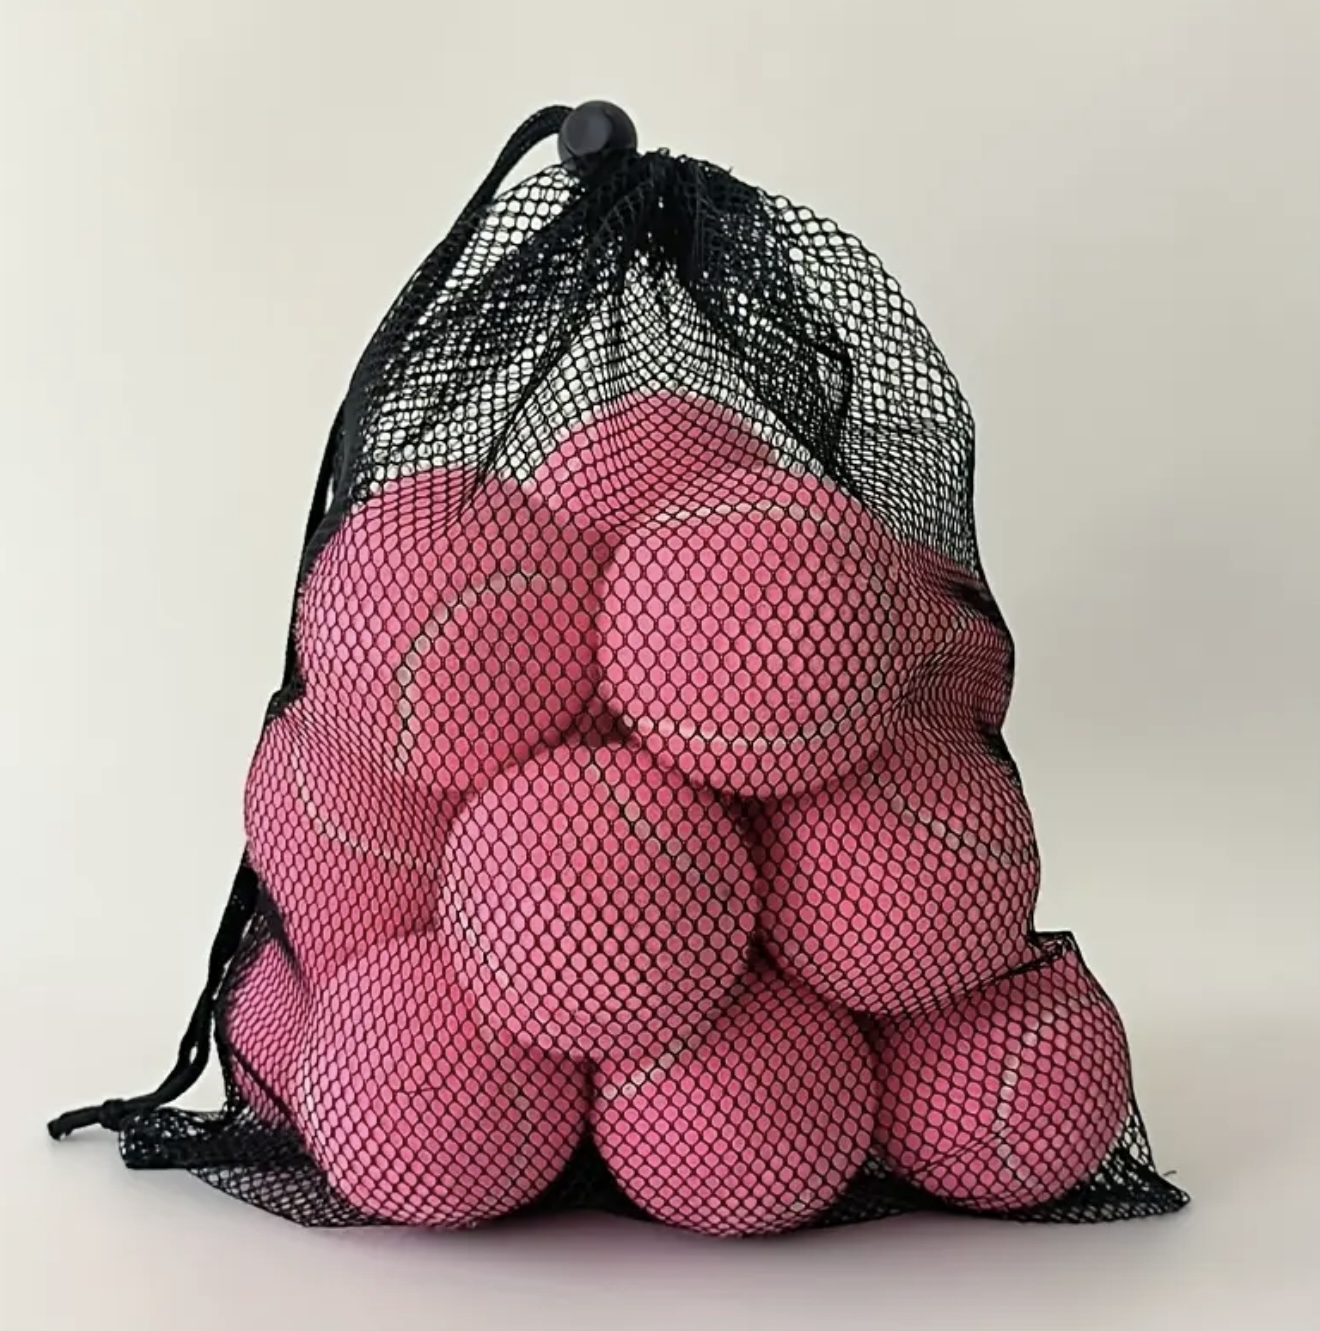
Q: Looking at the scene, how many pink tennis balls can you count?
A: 11